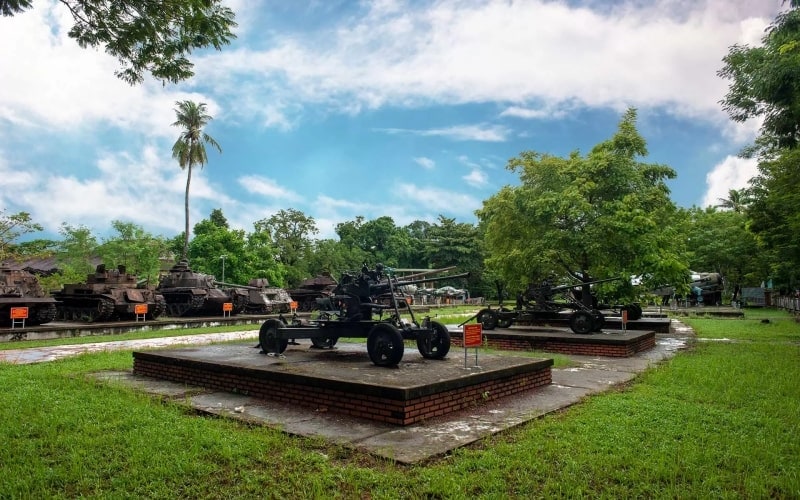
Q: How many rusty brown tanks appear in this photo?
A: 5